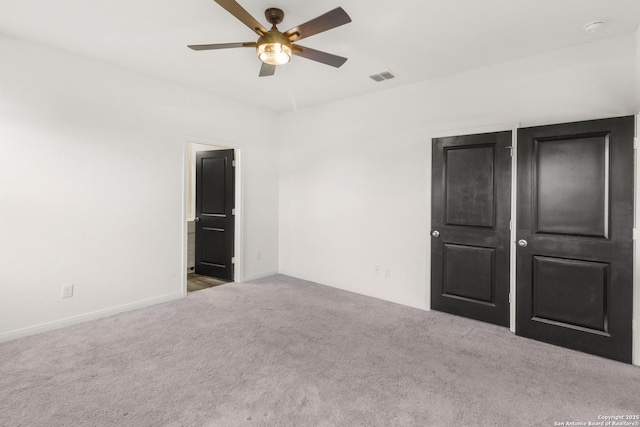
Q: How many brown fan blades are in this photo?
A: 5